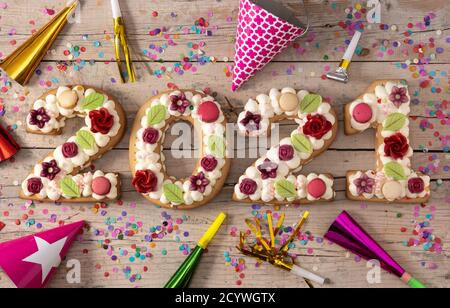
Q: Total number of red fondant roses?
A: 4